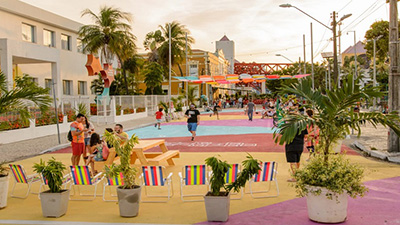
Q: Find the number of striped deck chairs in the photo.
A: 8